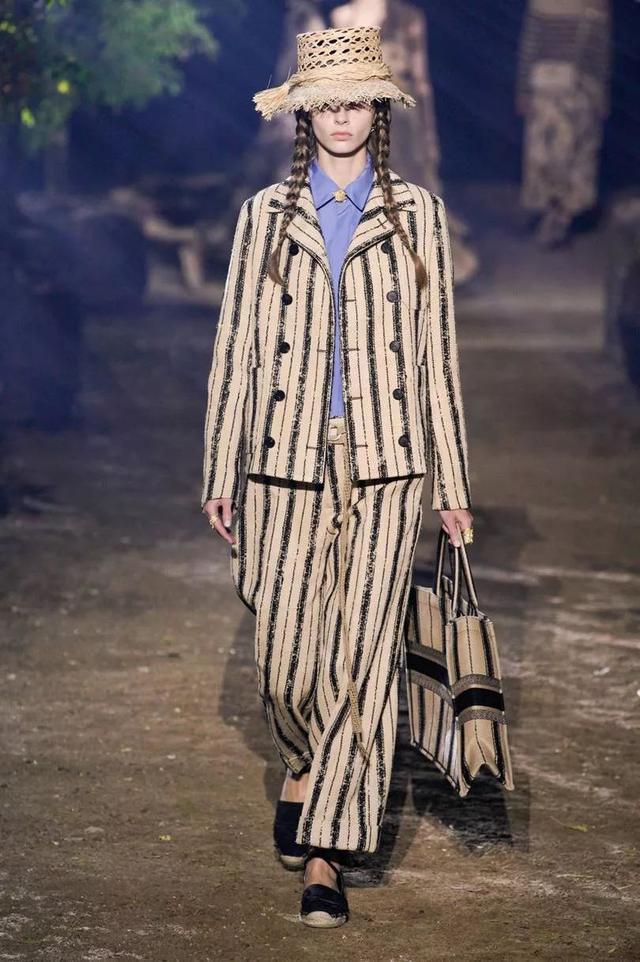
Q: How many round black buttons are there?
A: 10